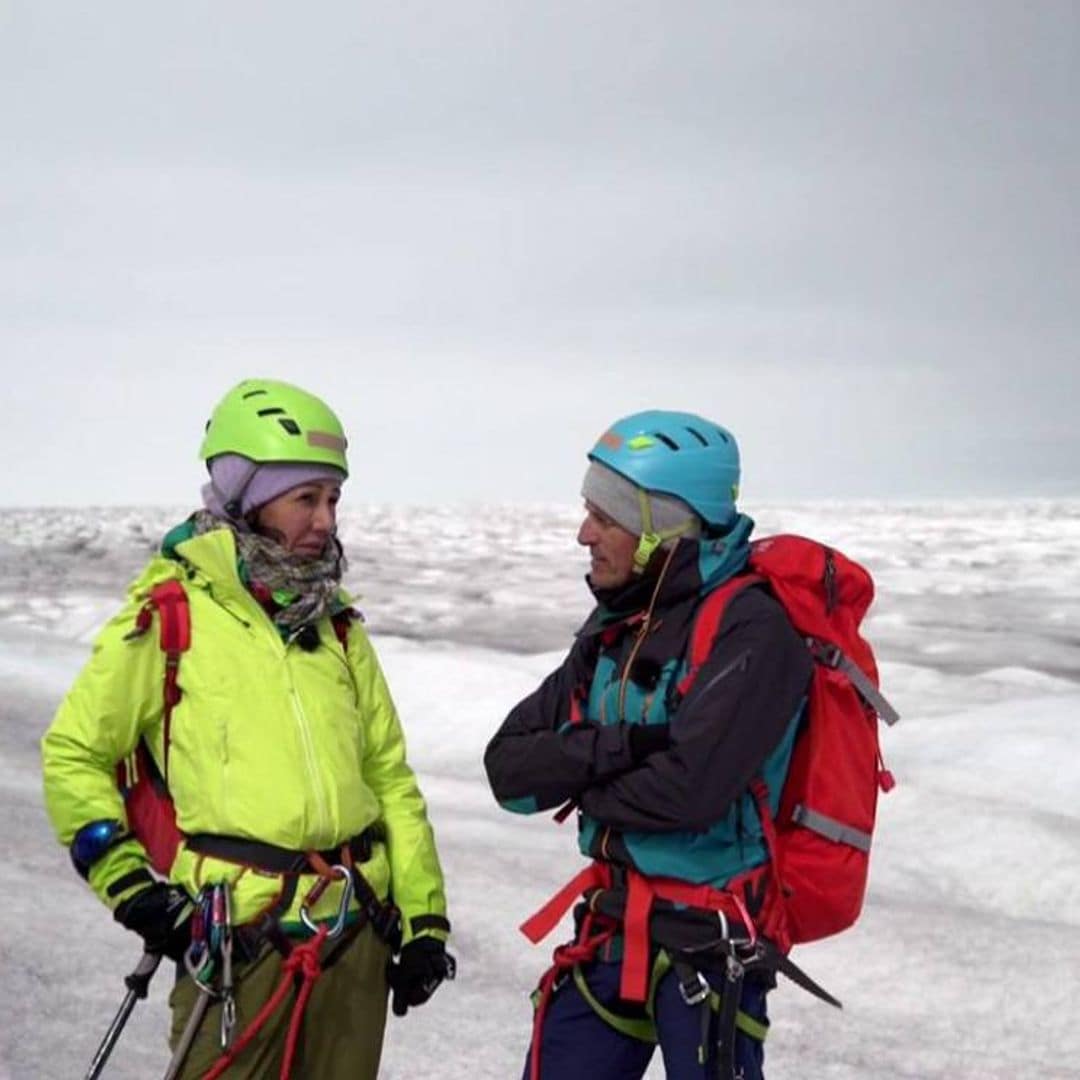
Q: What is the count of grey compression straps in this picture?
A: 2